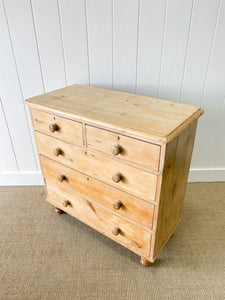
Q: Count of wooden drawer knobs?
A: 8